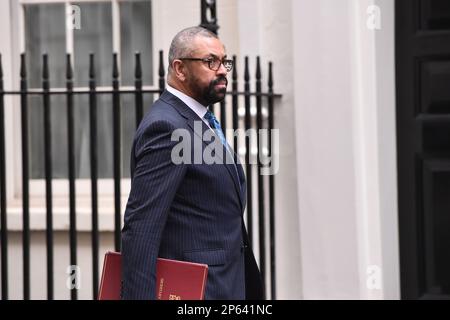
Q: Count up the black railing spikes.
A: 12